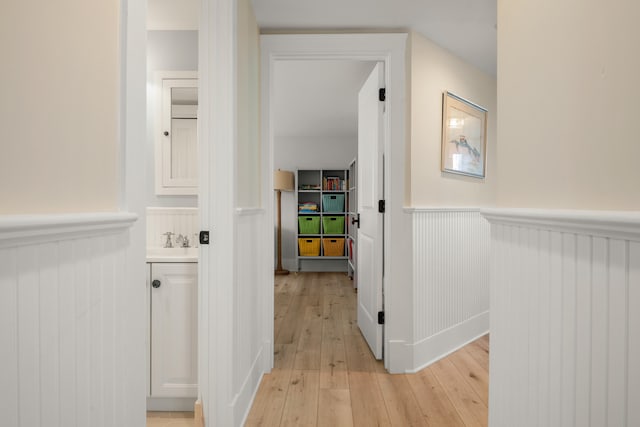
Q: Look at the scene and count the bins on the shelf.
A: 5